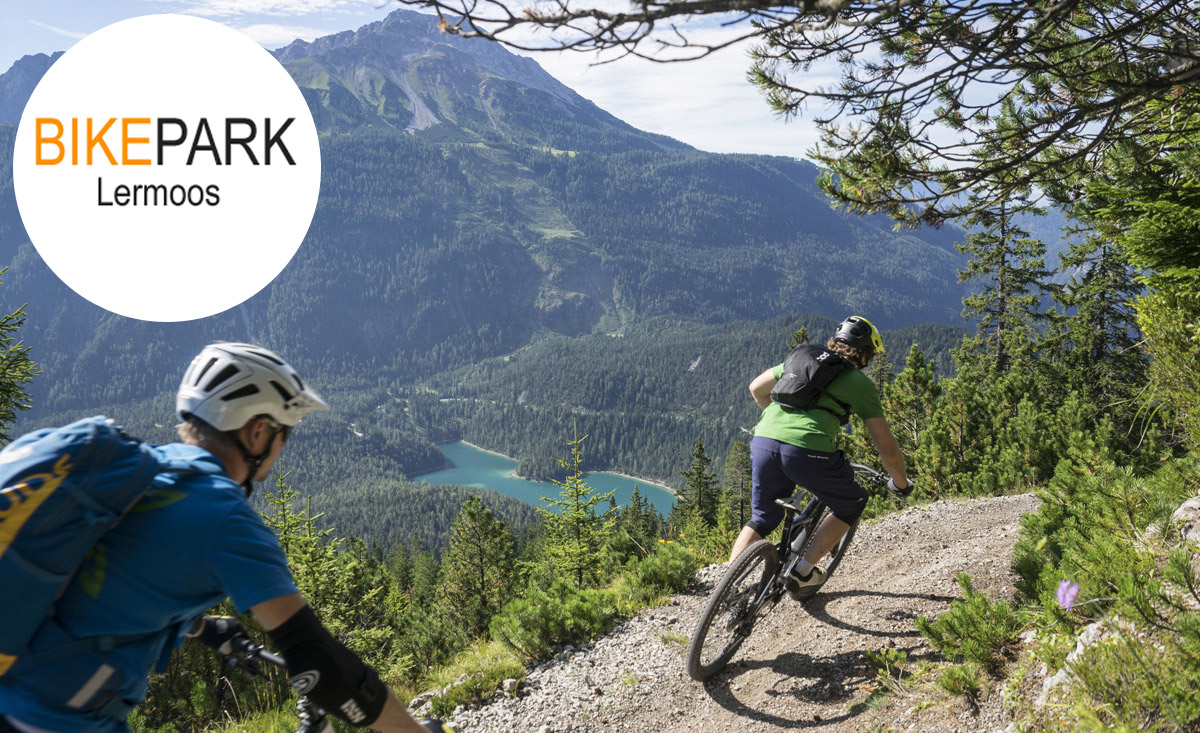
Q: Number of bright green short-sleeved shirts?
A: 1